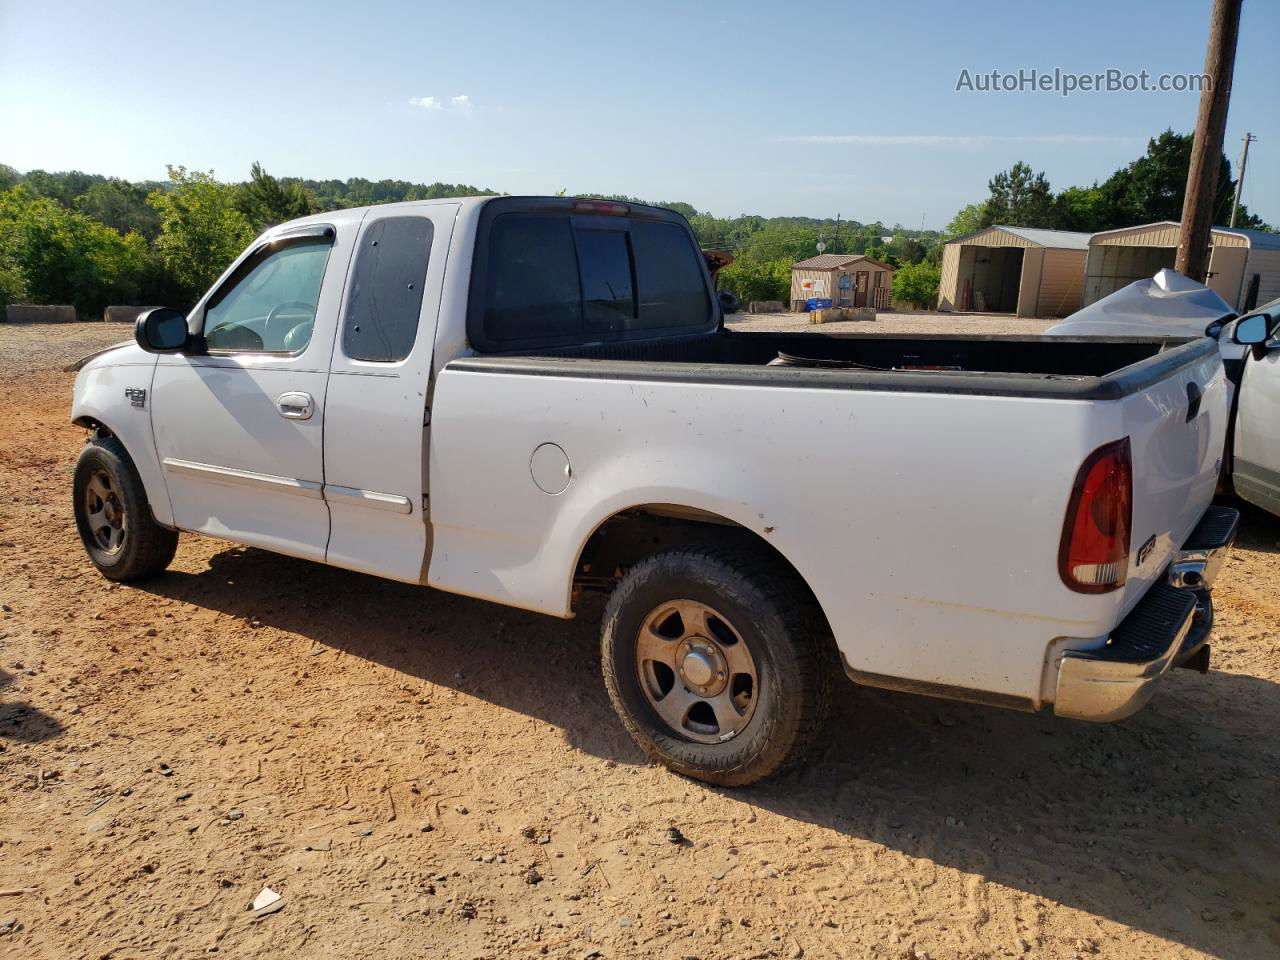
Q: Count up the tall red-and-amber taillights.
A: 1